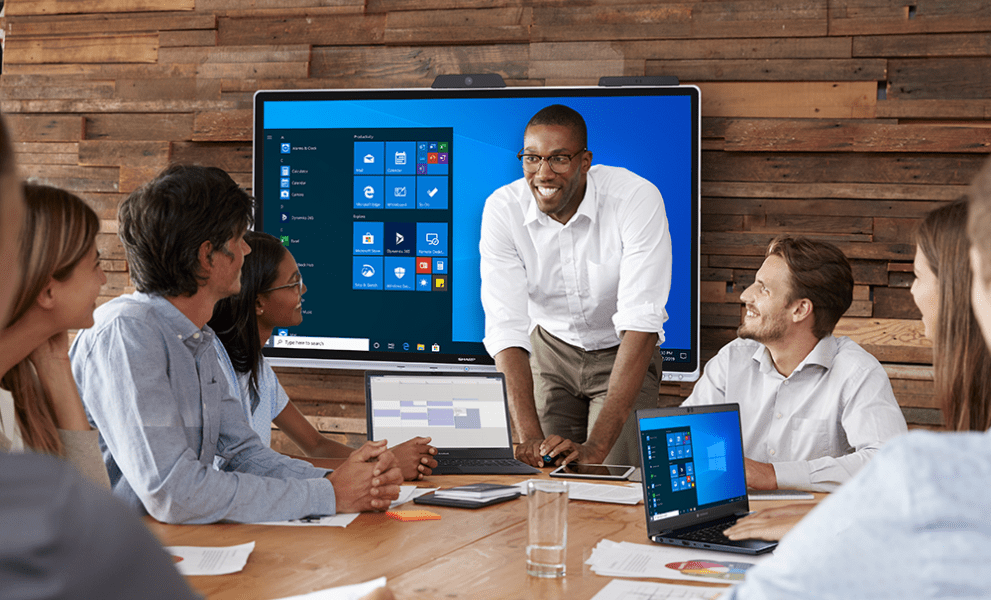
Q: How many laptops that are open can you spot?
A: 2